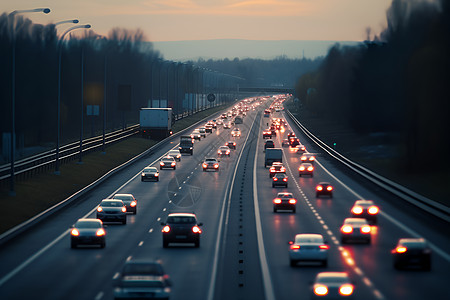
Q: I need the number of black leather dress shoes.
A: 0